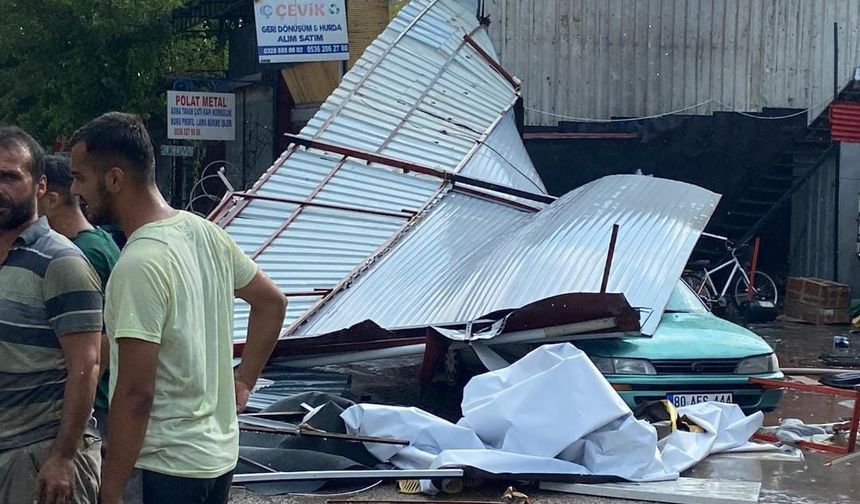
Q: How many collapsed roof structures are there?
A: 1